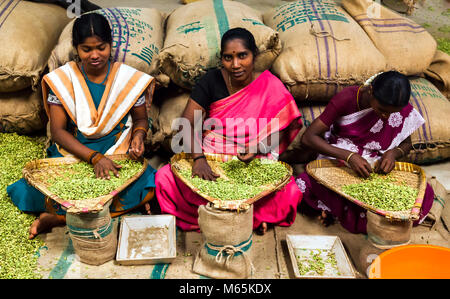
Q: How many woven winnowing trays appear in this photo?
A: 3